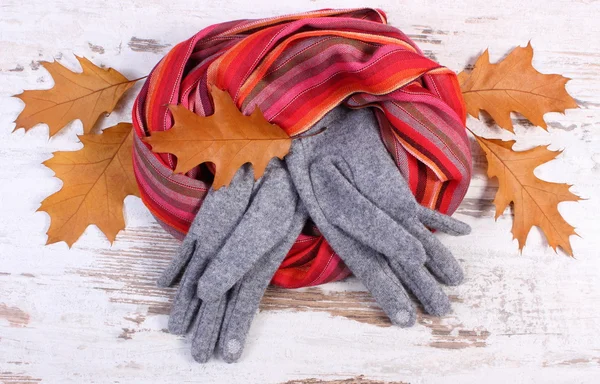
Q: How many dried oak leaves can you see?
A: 5